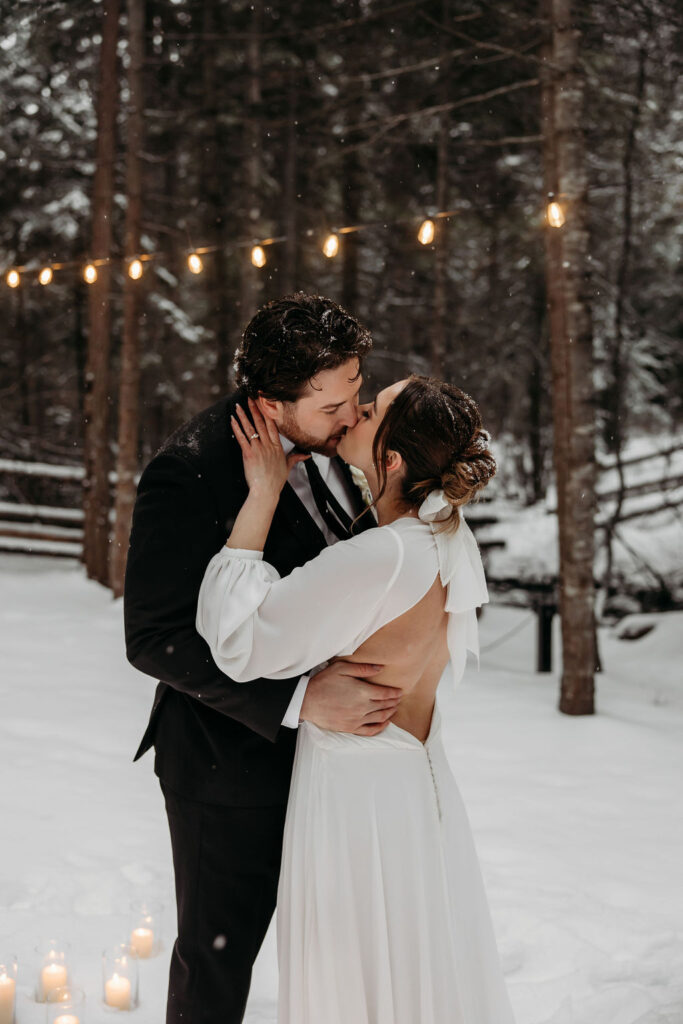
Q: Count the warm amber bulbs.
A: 9